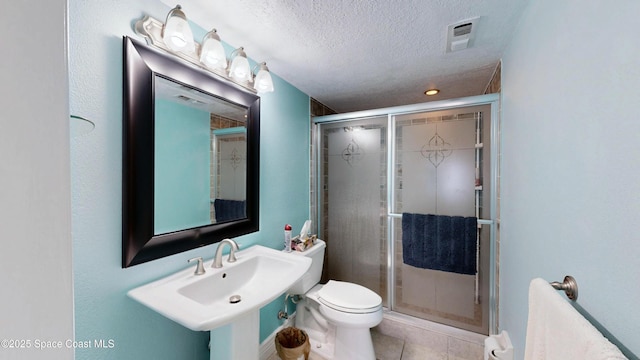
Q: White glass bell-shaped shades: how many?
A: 4